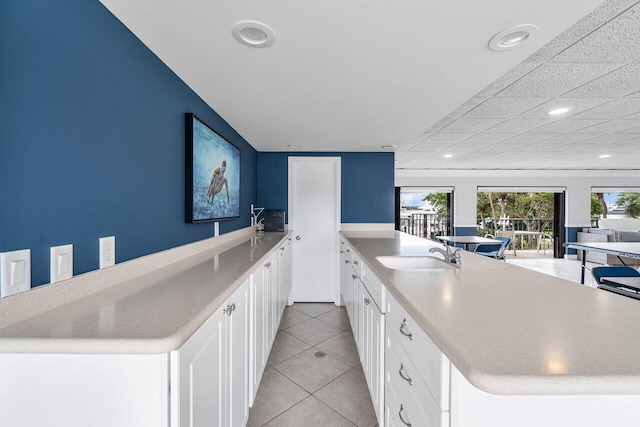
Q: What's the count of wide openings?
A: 3